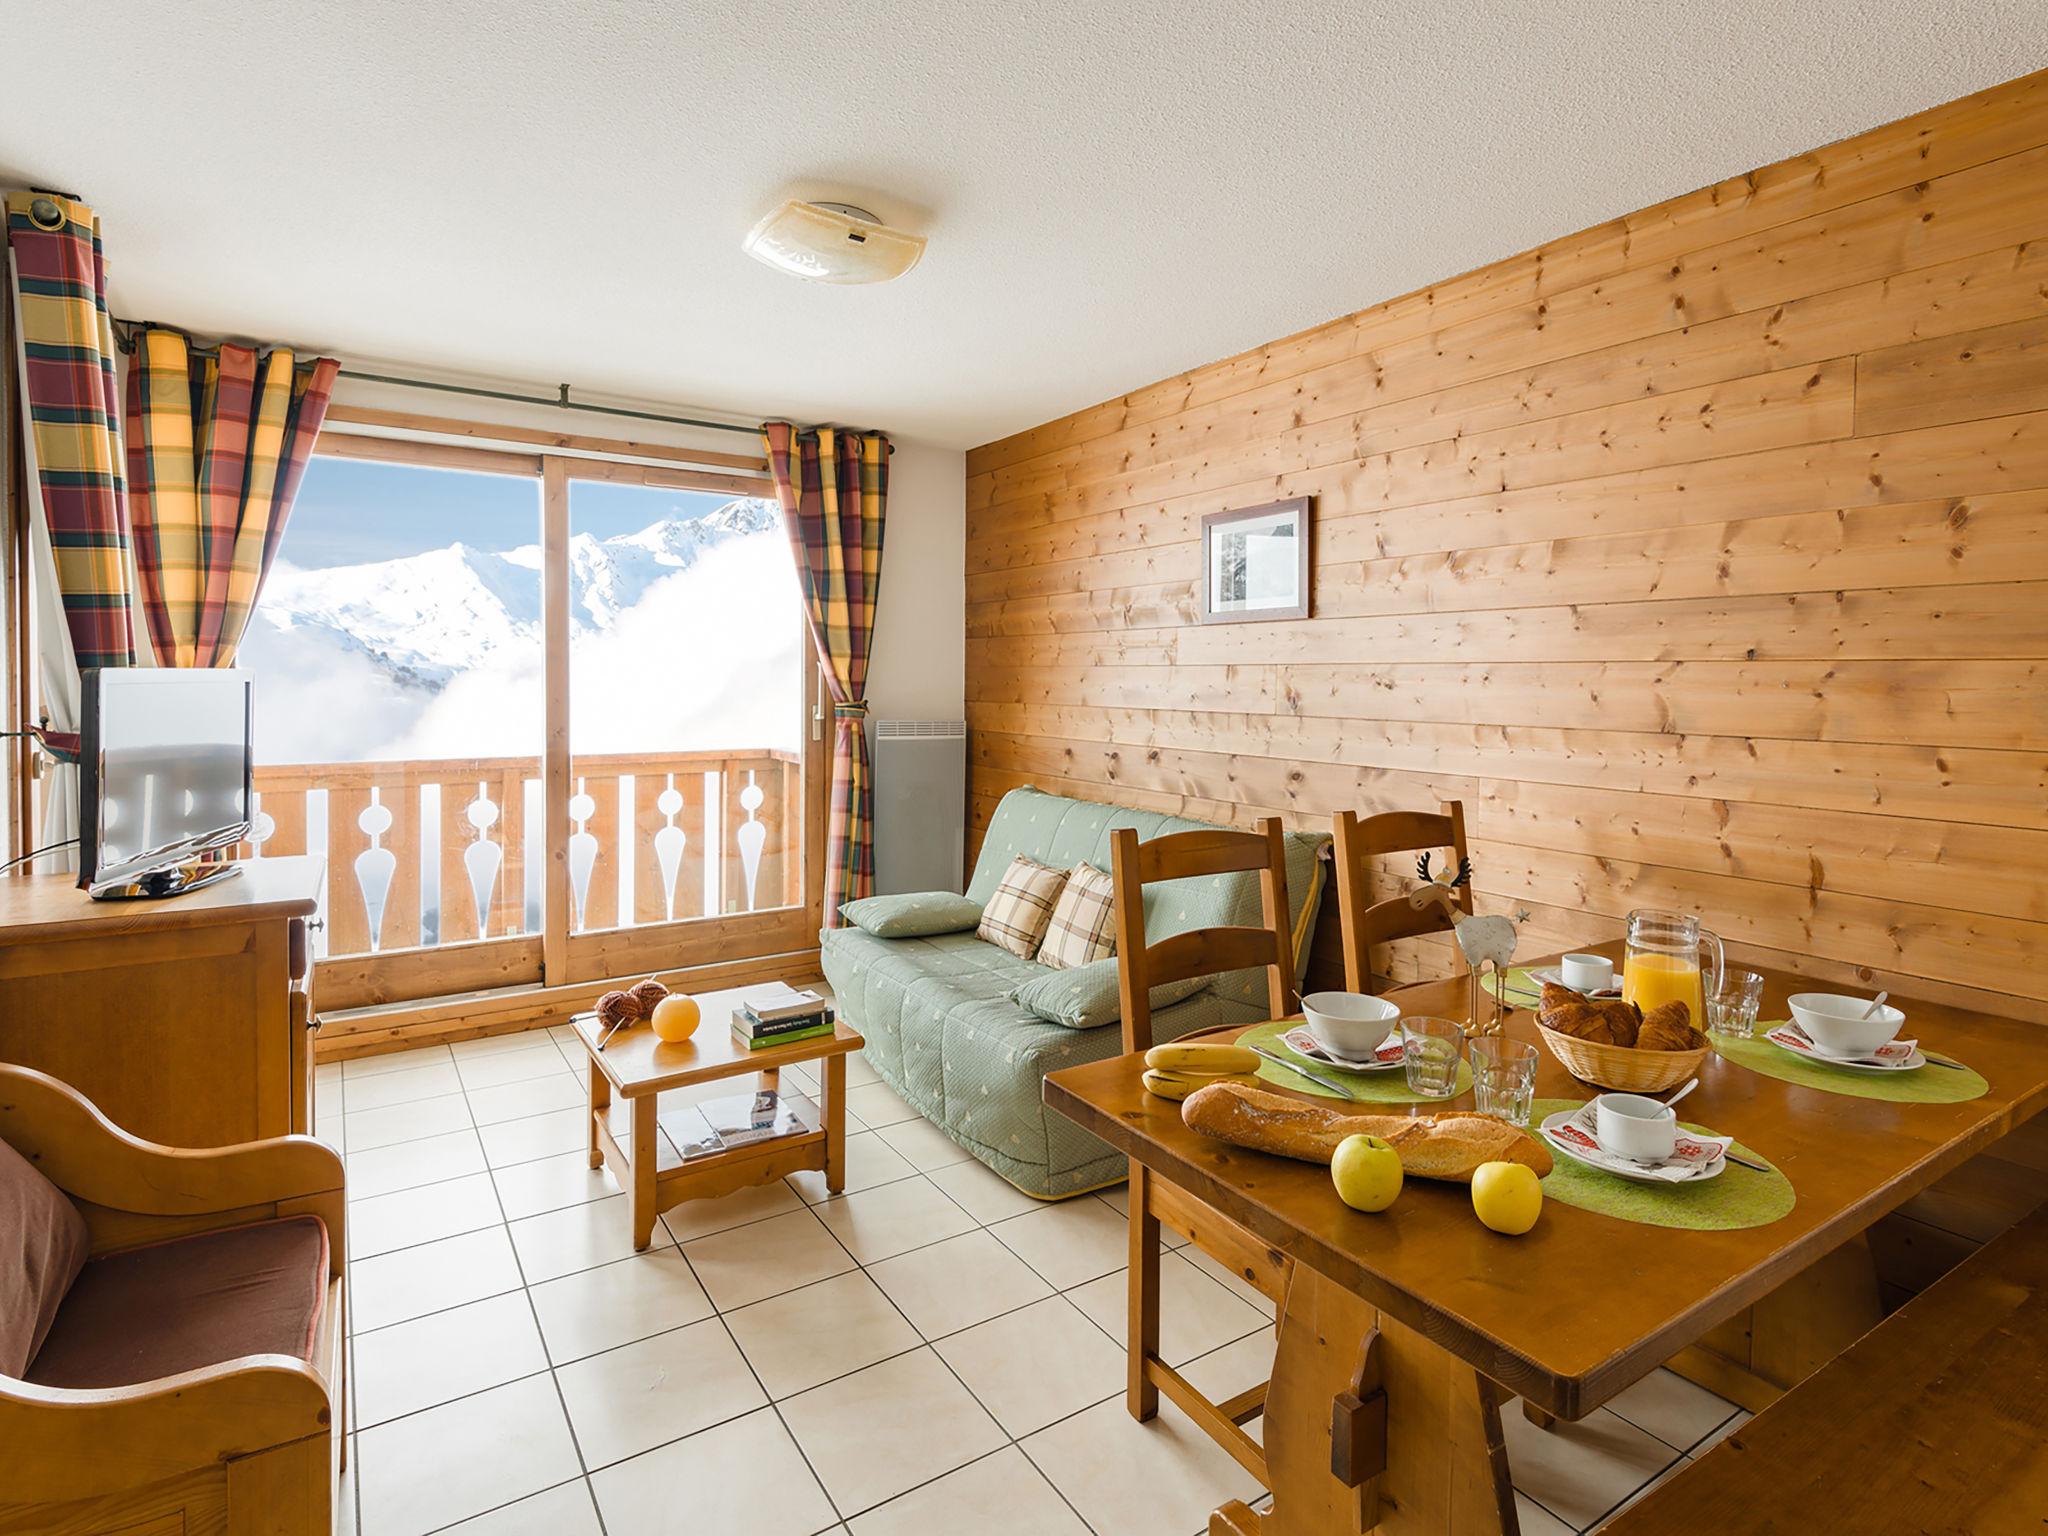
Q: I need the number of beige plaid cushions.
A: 2